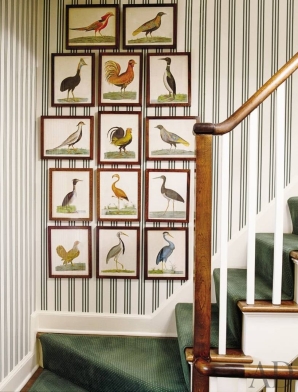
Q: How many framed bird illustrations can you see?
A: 14